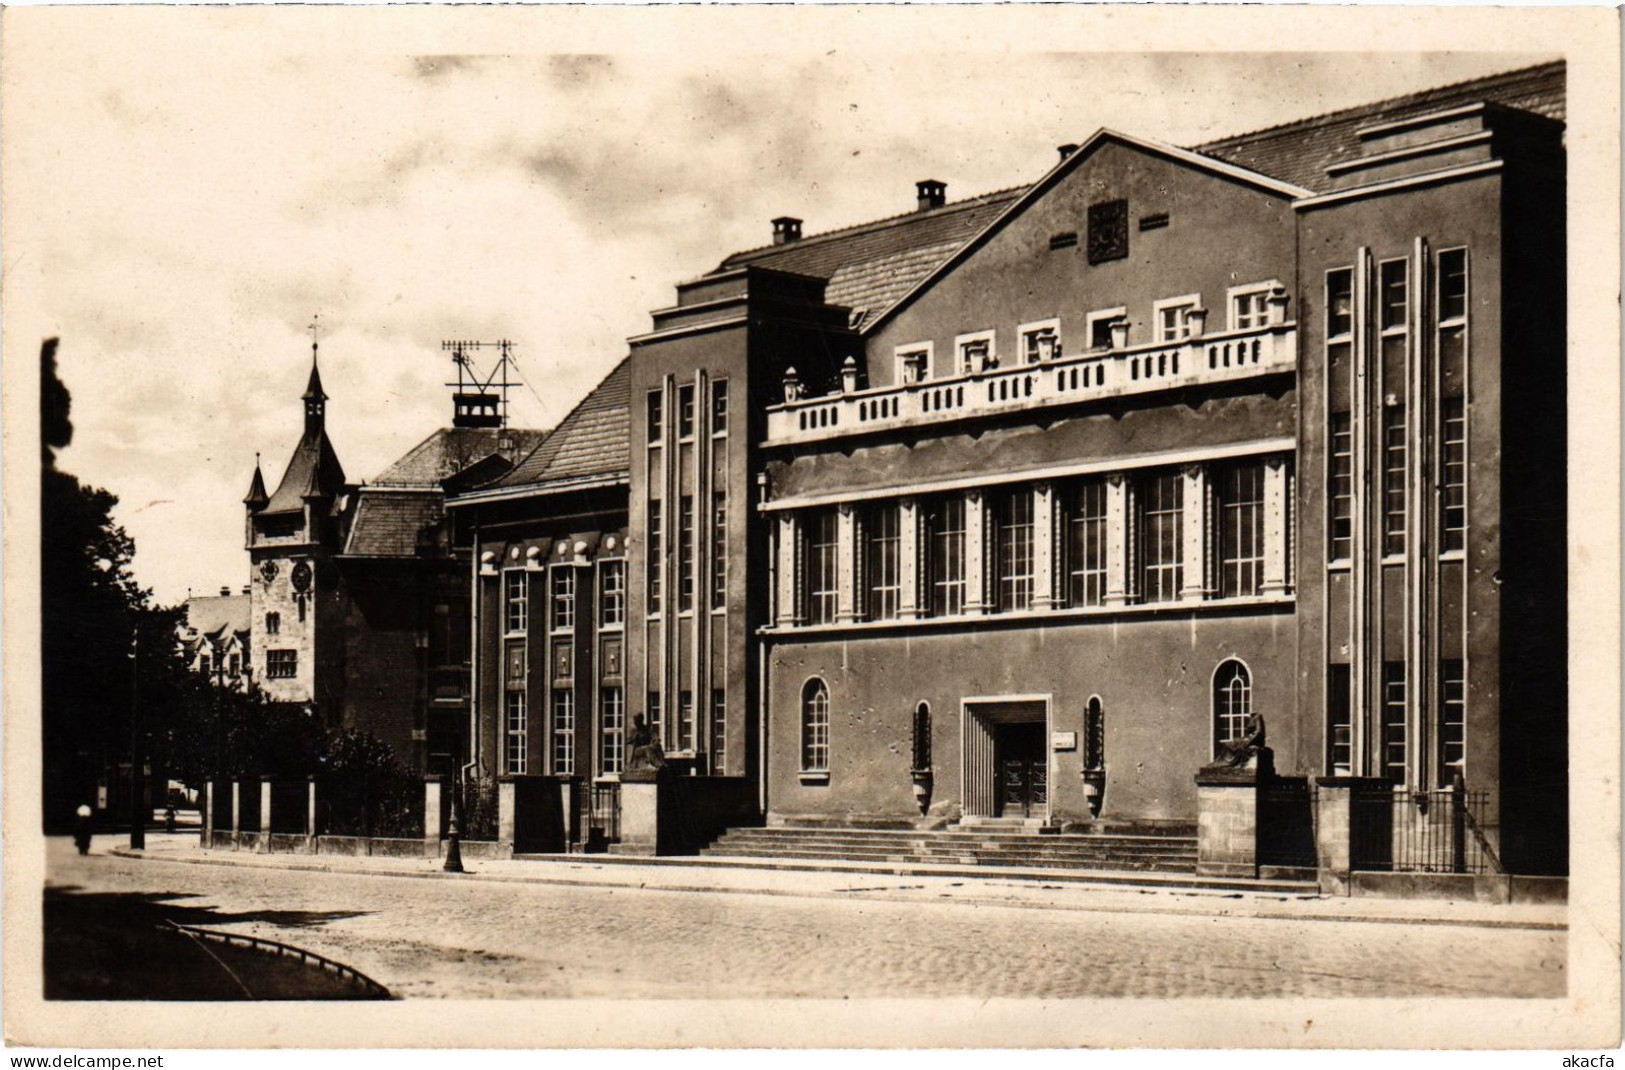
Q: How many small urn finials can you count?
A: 8